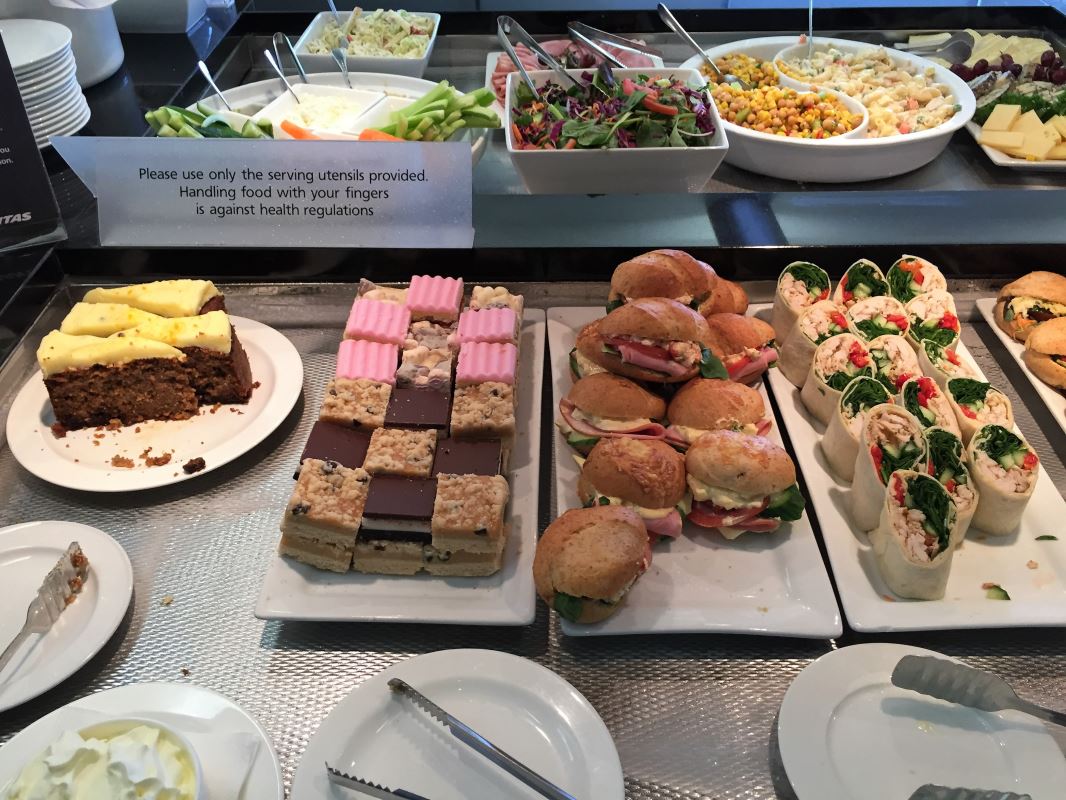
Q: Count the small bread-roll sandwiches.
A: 12